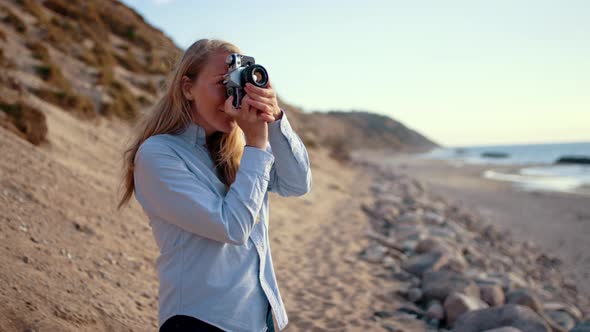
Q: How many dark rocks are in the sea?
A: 2